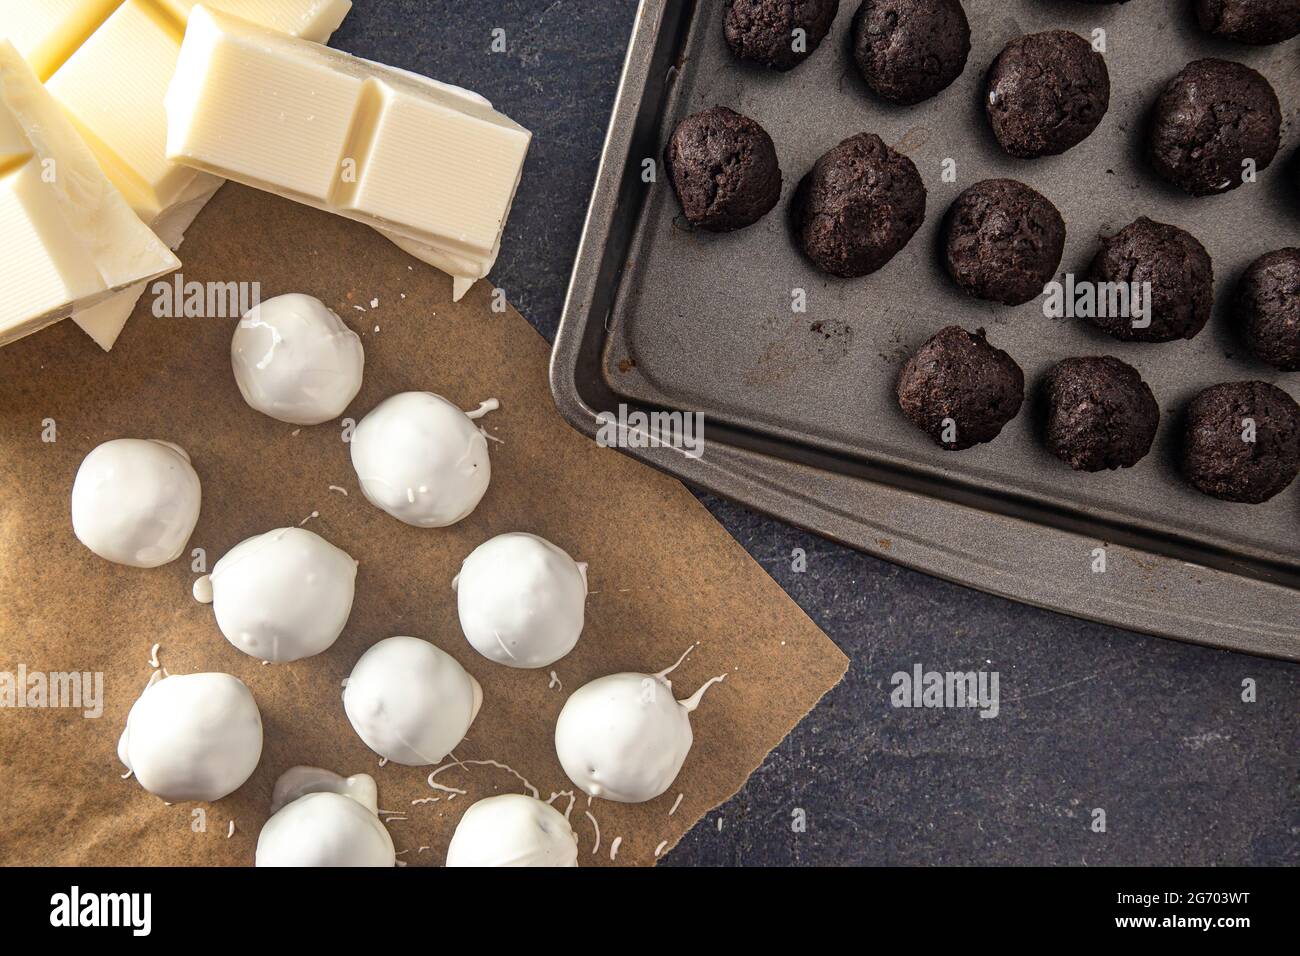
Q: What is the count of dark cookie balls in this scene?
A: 13